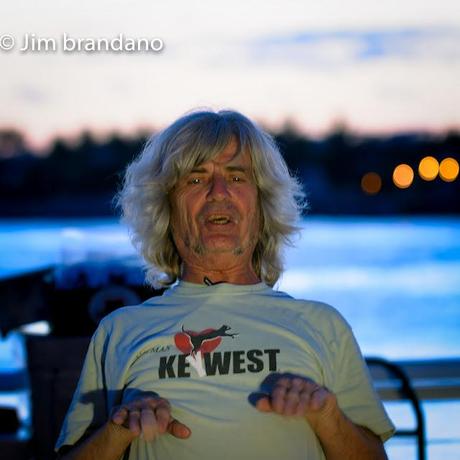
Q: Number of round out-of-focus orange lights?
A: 4